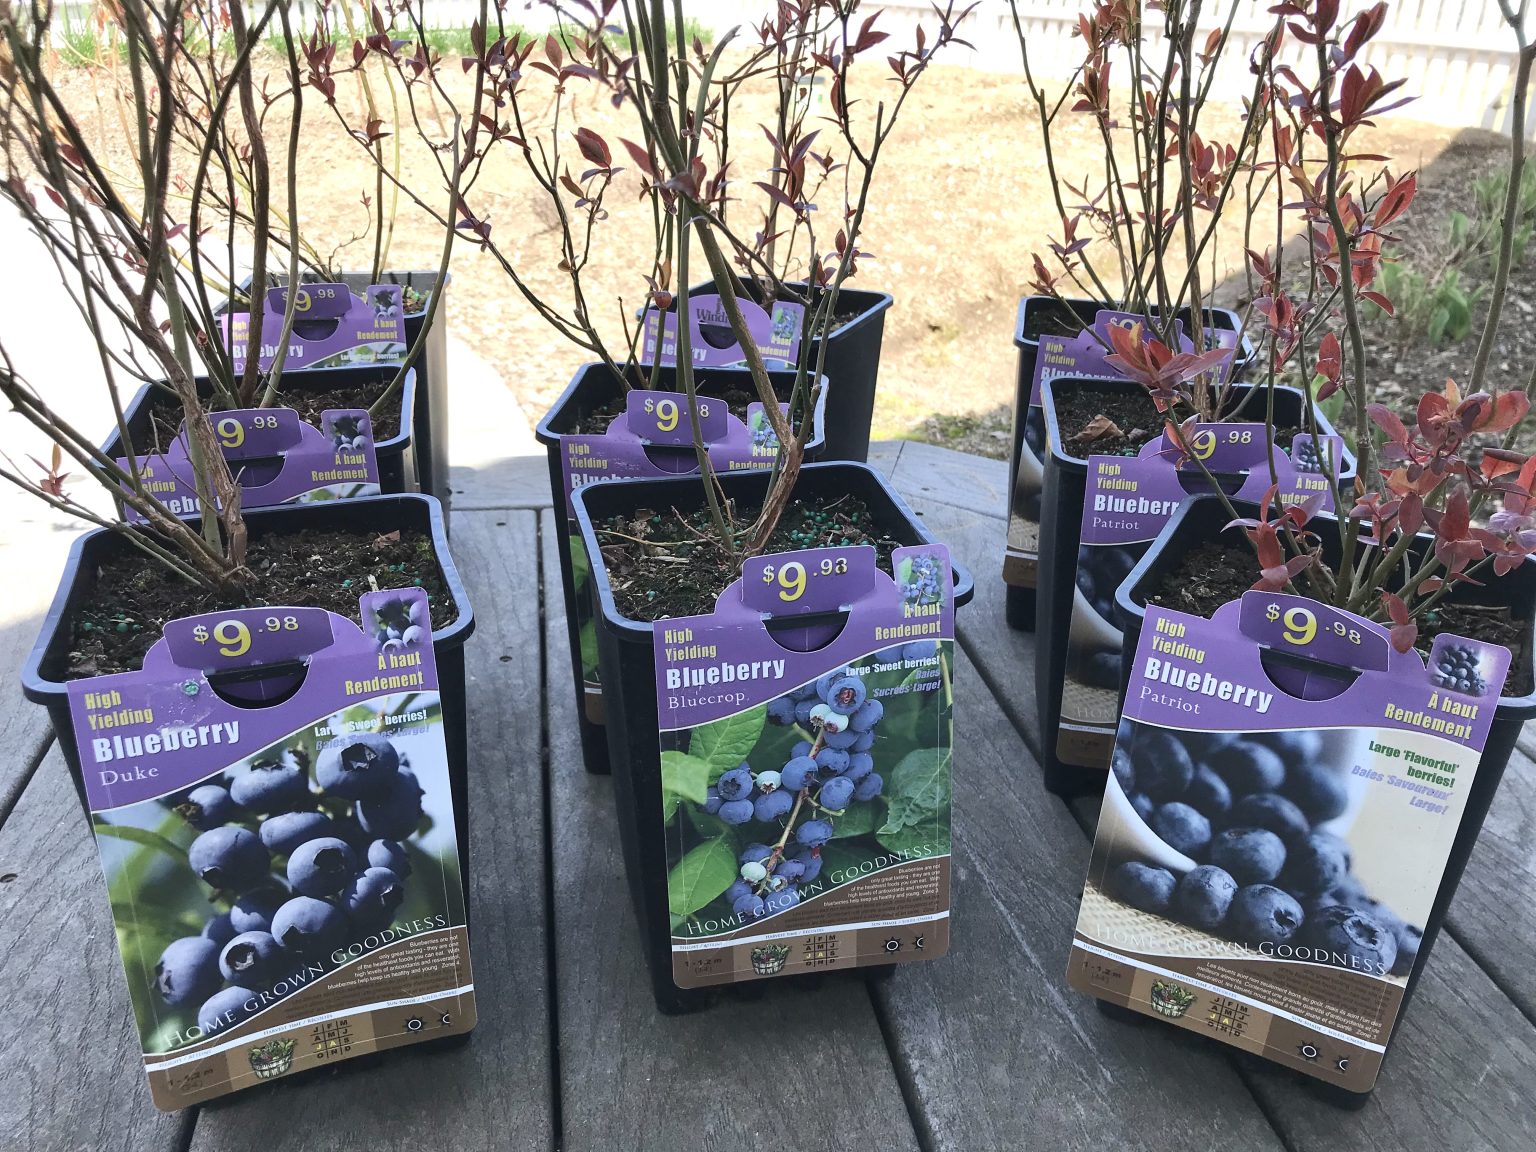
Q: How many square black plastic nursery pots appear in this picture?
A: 9